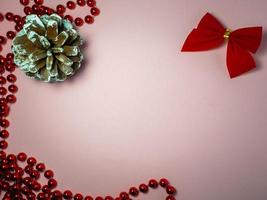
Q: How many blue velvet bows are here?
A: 0